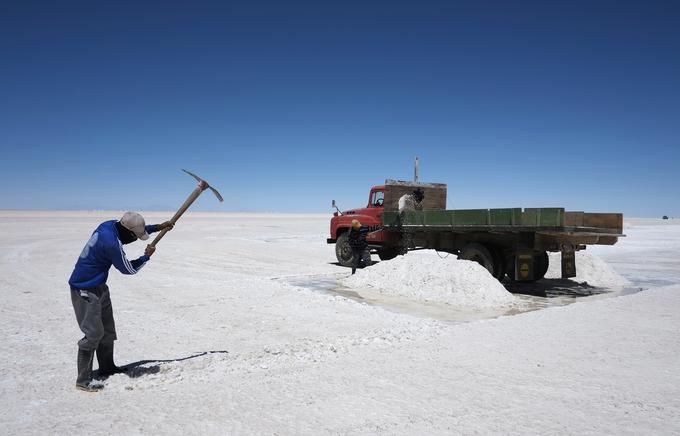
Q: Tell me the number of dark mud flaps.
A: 2